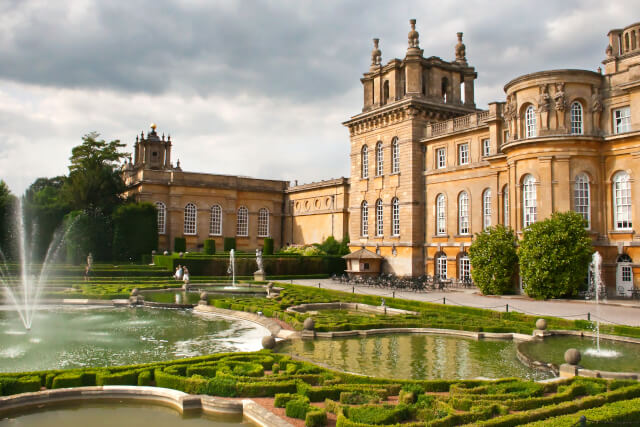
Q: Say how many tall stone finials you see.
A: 3